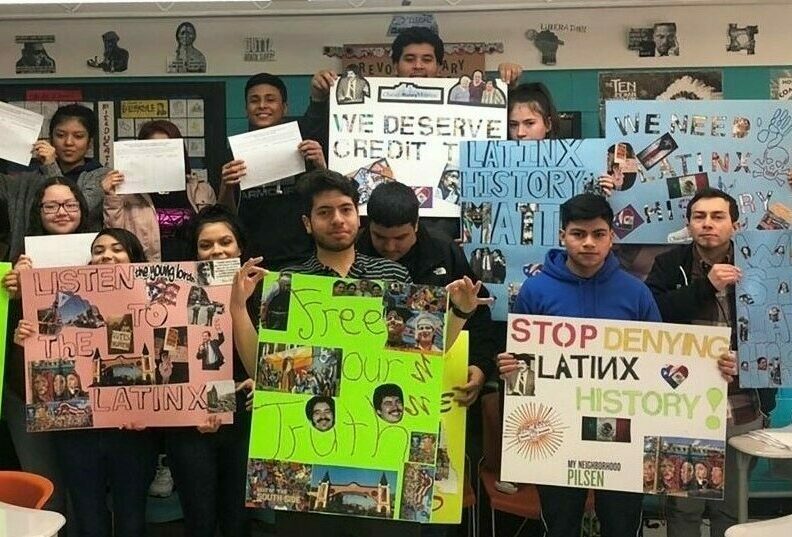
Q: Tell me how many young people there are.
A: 12